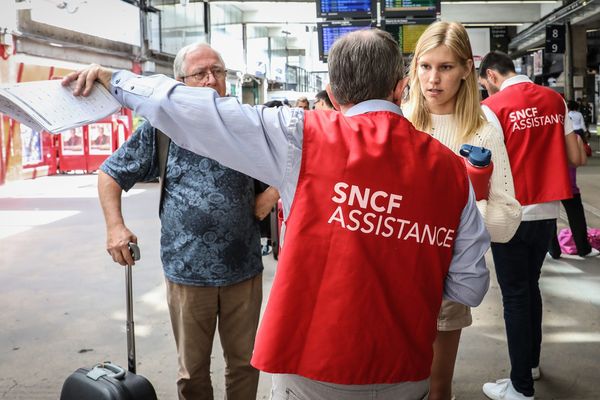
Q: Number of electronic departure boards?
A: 4